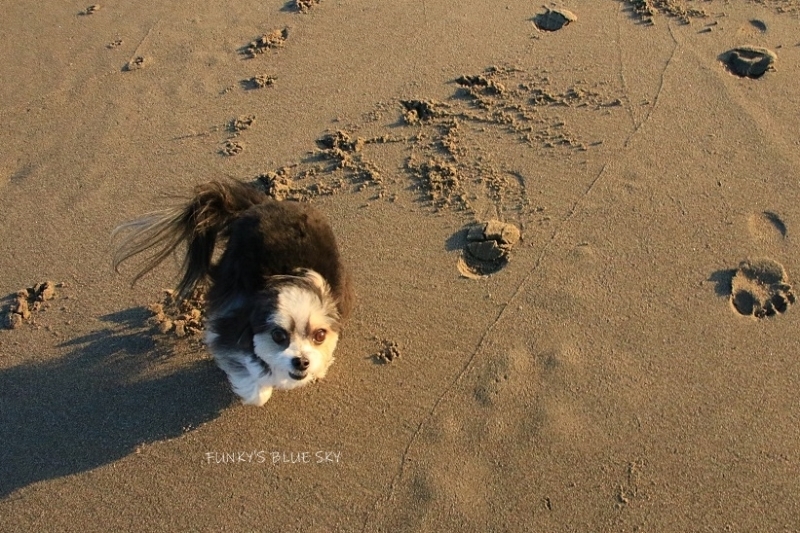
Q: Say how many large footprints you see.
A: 4